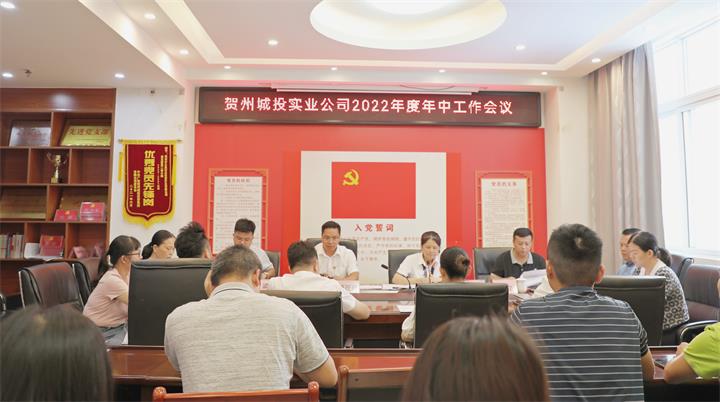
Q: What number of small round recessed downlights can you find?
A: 12